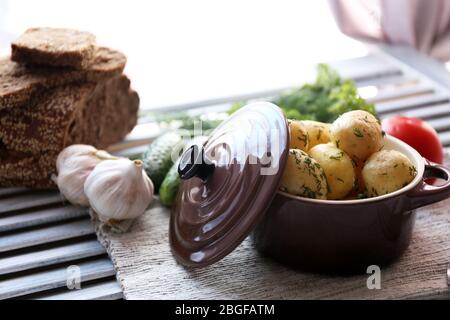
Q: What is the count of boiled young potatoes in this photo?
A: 6